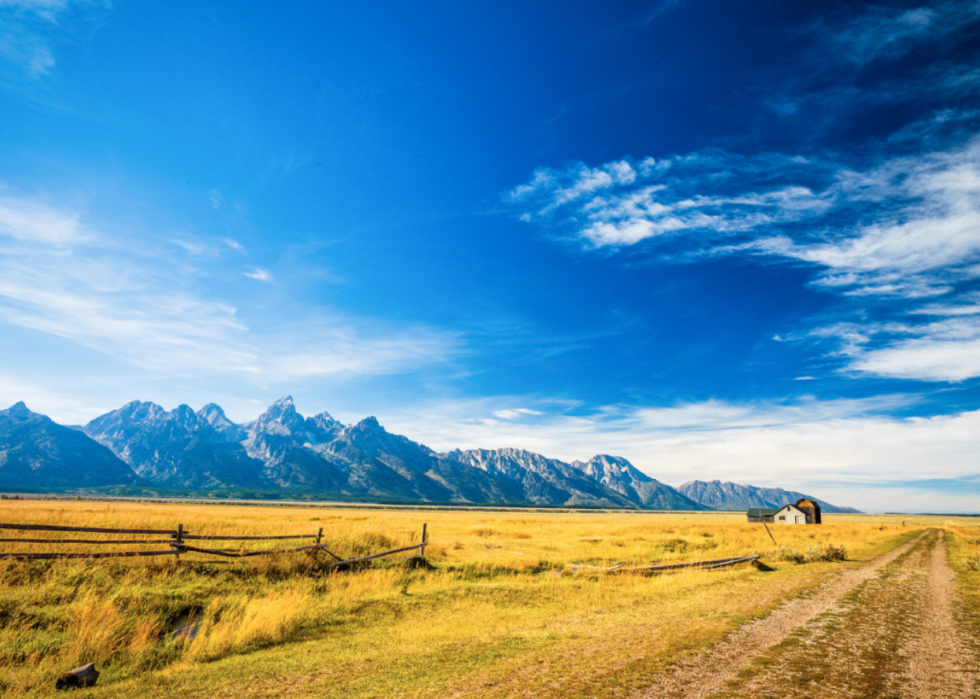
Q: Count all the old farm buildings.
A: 3